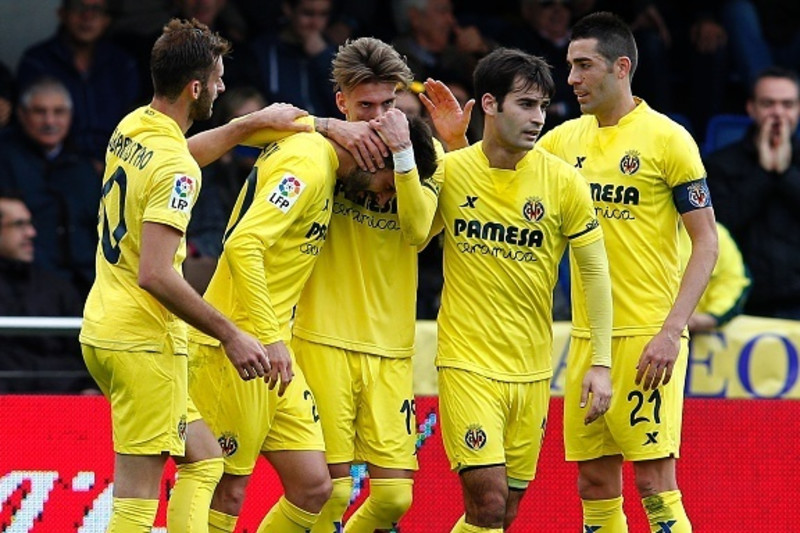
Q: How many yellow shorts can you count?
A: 5